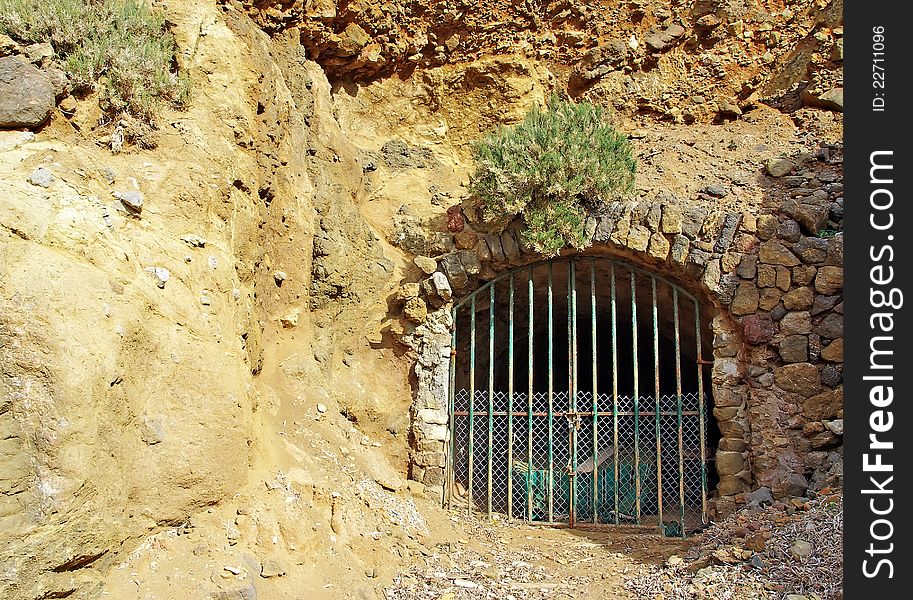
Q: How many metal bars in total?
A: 14